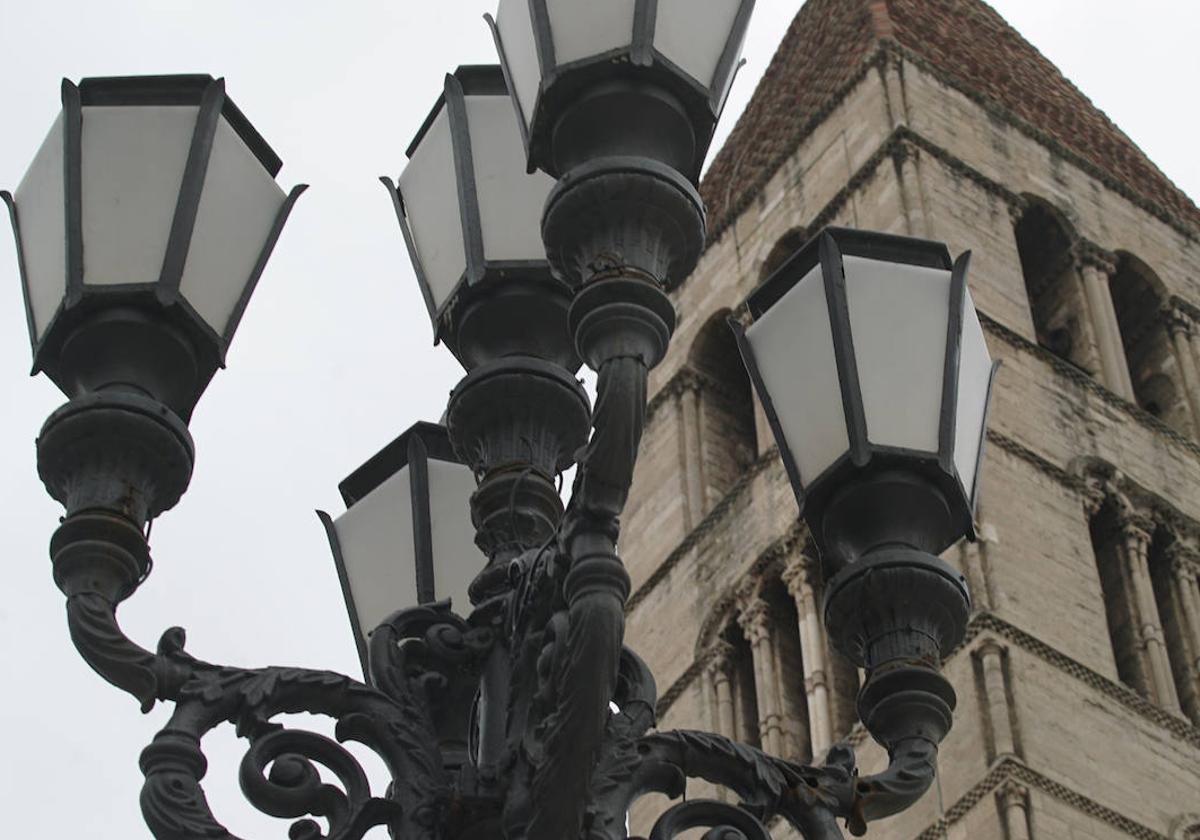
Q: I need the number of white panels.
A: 13